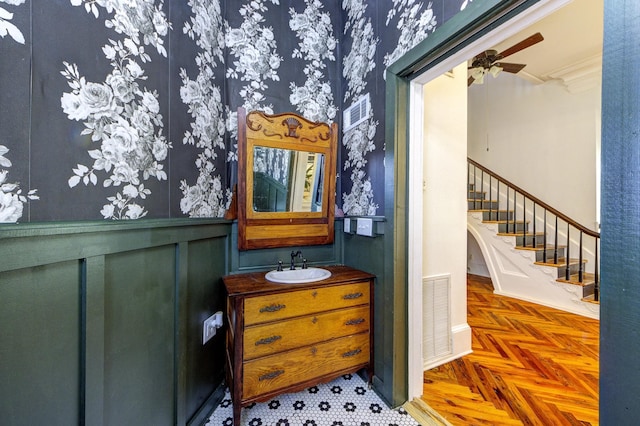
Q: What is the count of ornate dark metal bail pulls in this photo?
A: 6